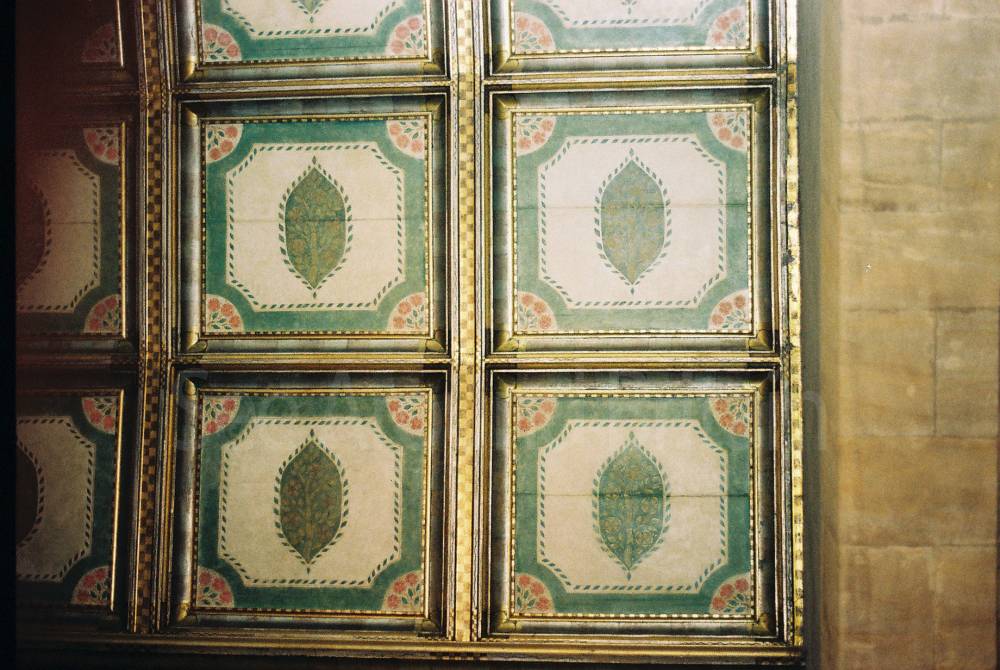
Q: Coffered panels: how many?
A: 9